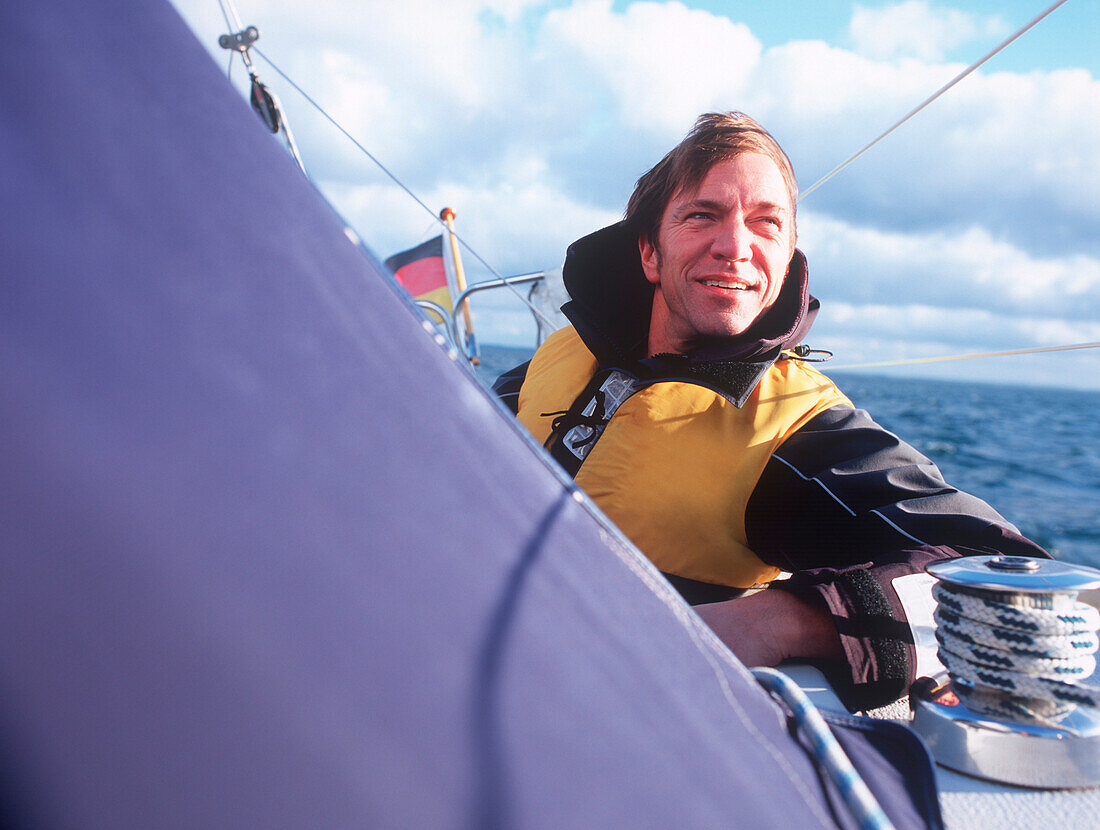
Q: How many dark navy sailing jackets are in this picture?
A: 1